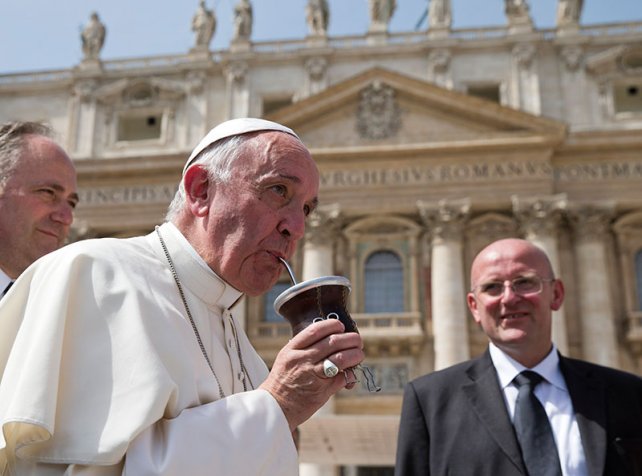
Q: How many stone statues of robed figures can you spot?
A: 8